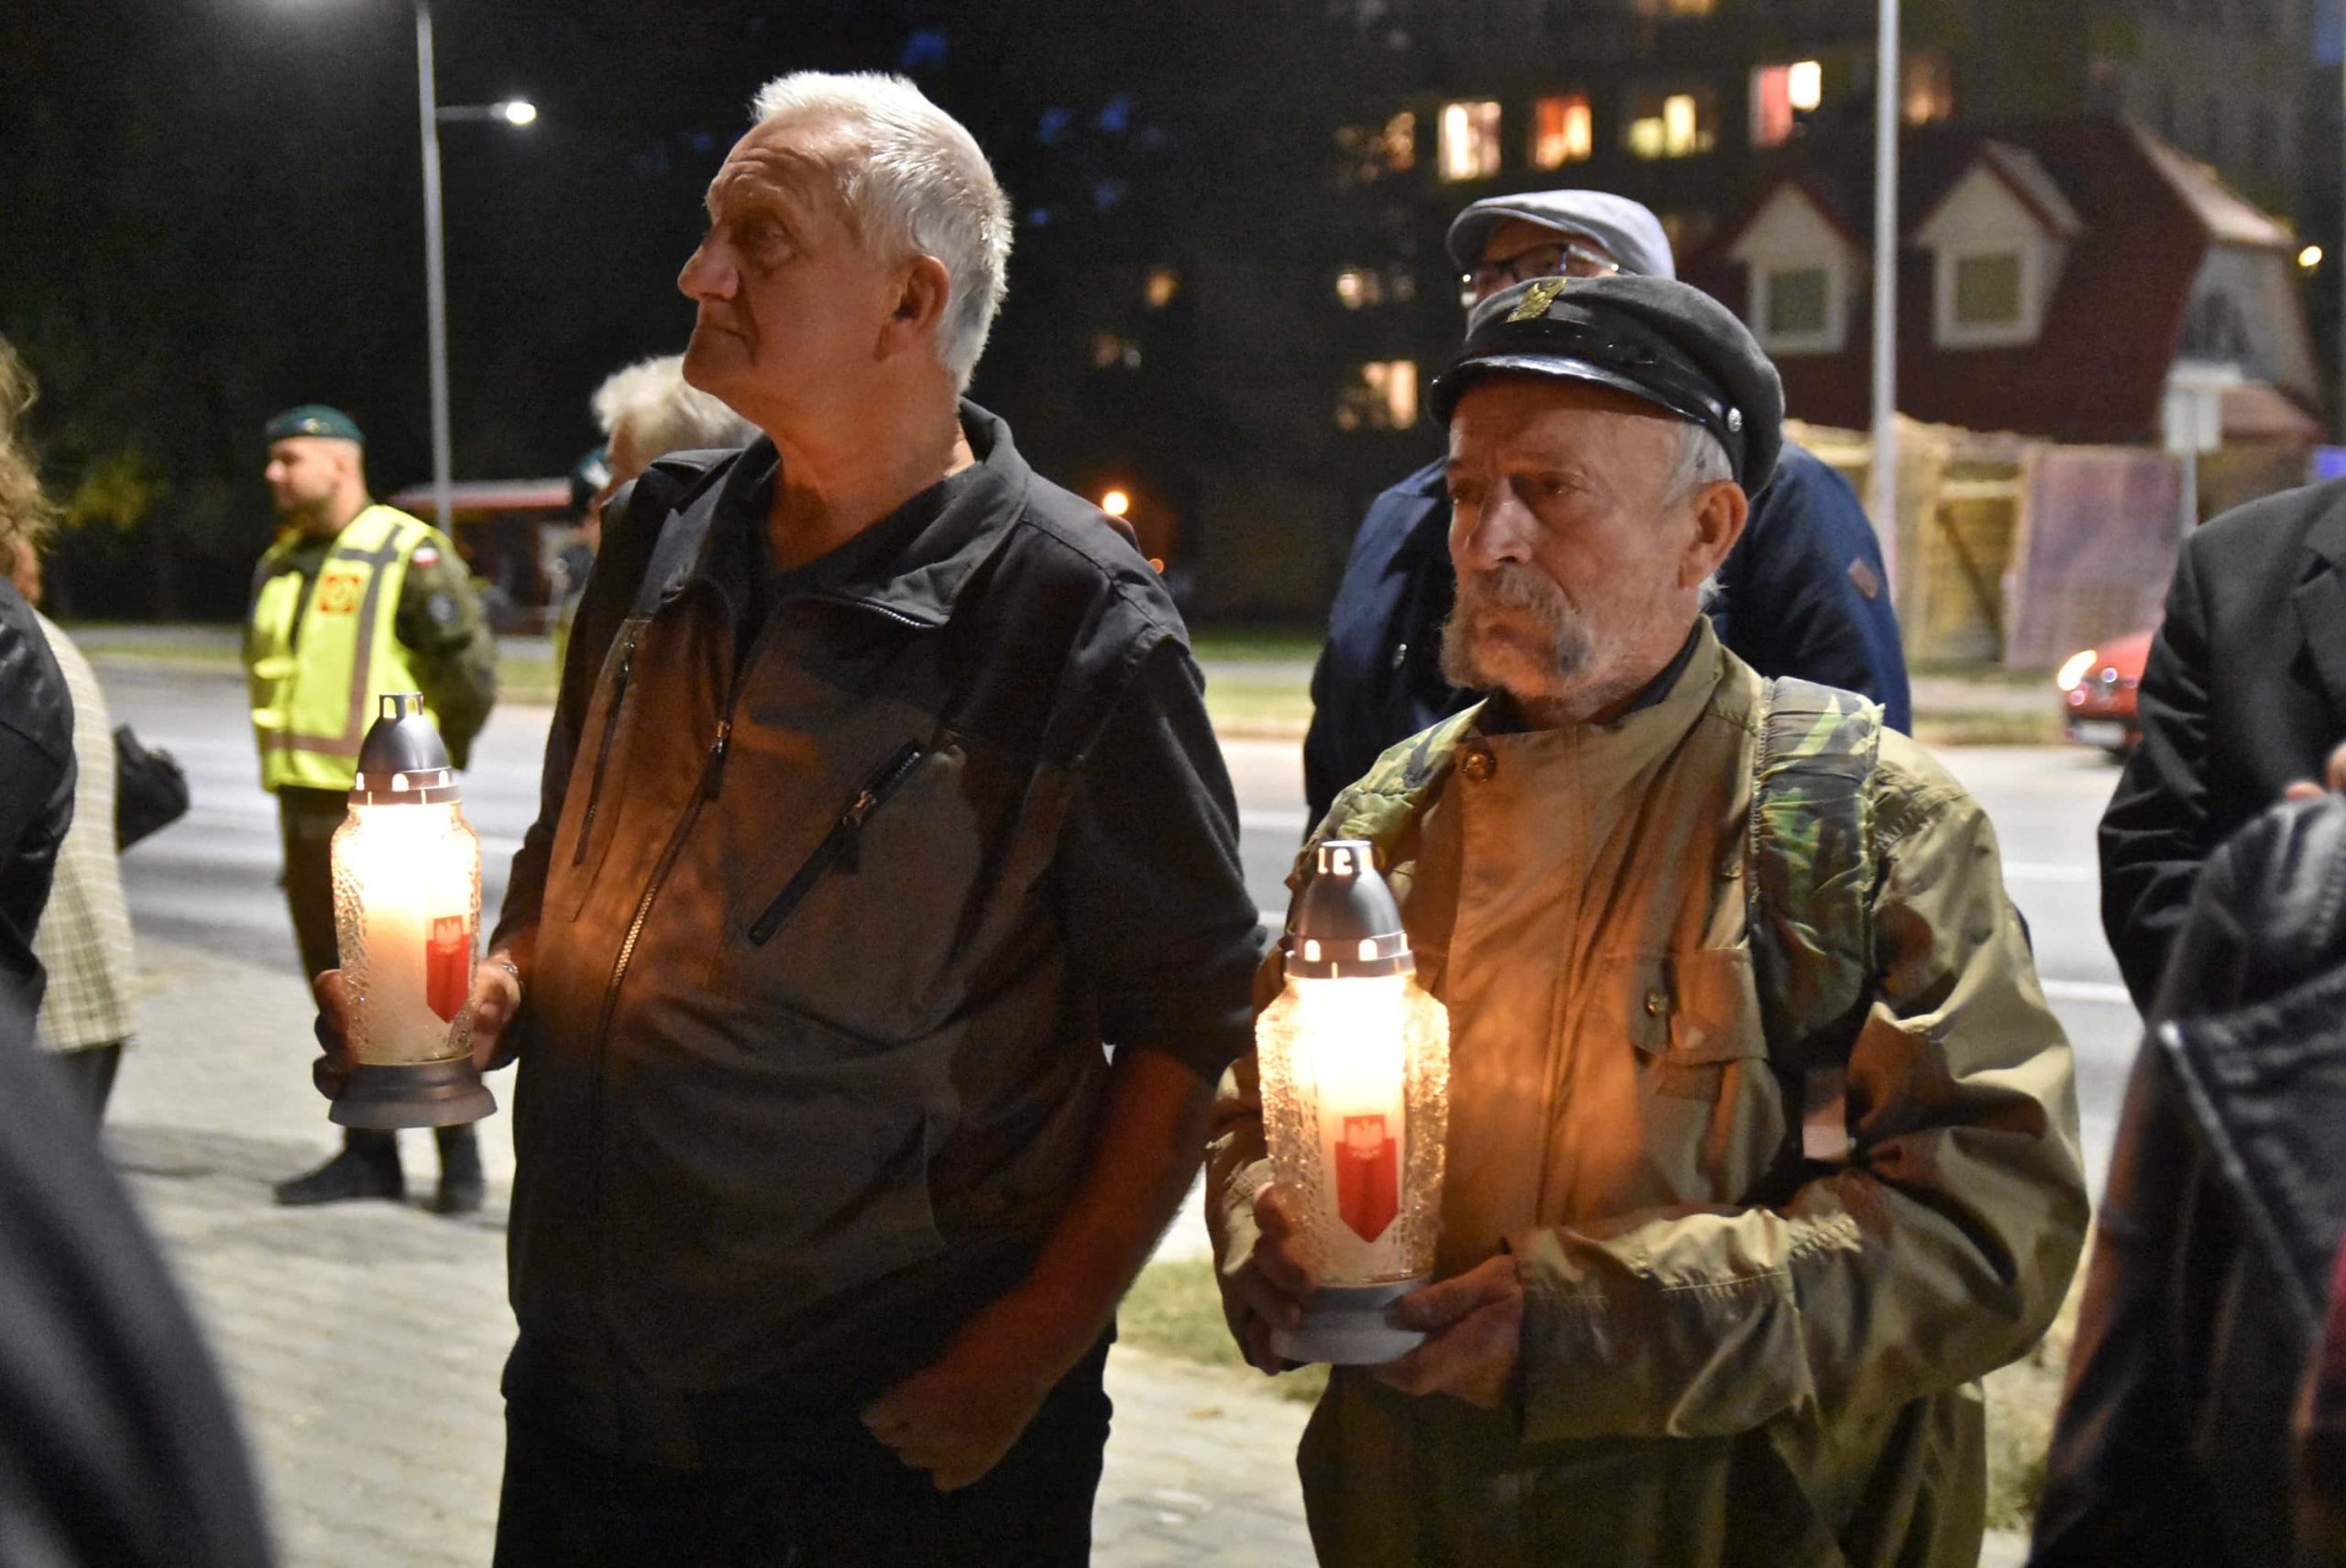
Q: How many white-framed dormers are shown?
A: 2